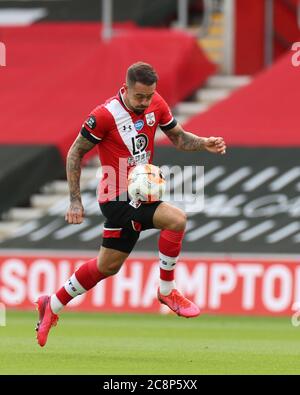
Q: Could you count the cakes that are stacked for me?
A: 0